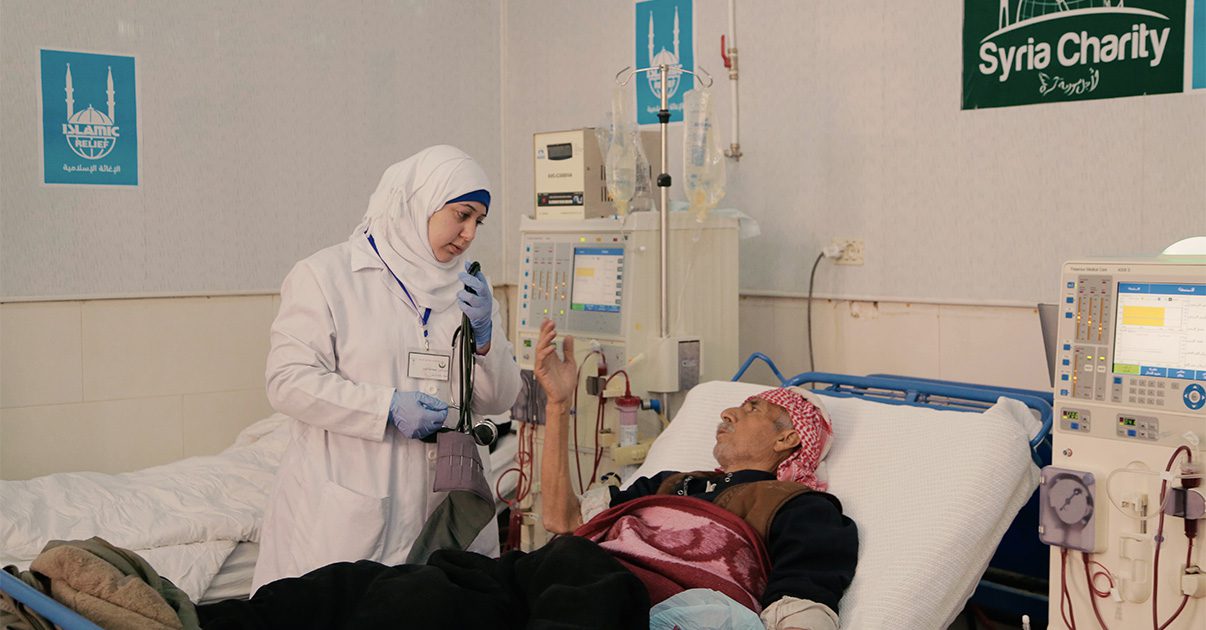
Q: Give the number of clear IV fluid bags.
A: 2